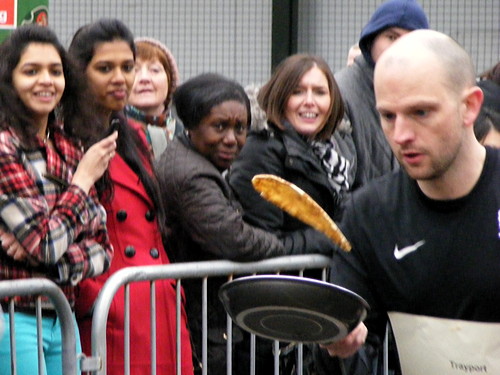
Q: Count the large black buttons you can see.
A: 4